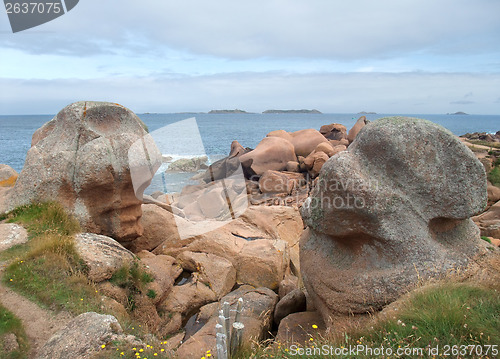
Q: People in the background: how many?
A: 0